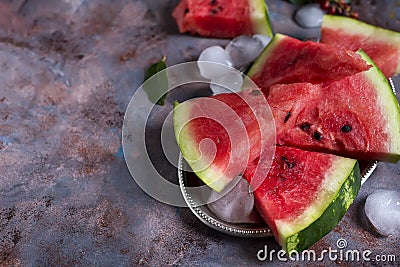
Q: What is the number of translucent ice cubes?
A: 7